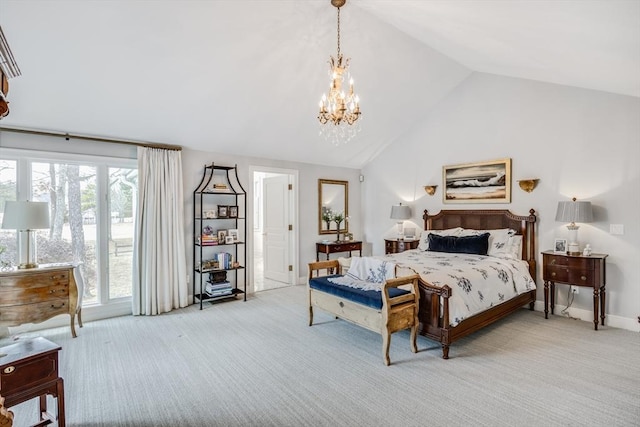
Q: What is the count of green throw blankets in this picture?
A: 0